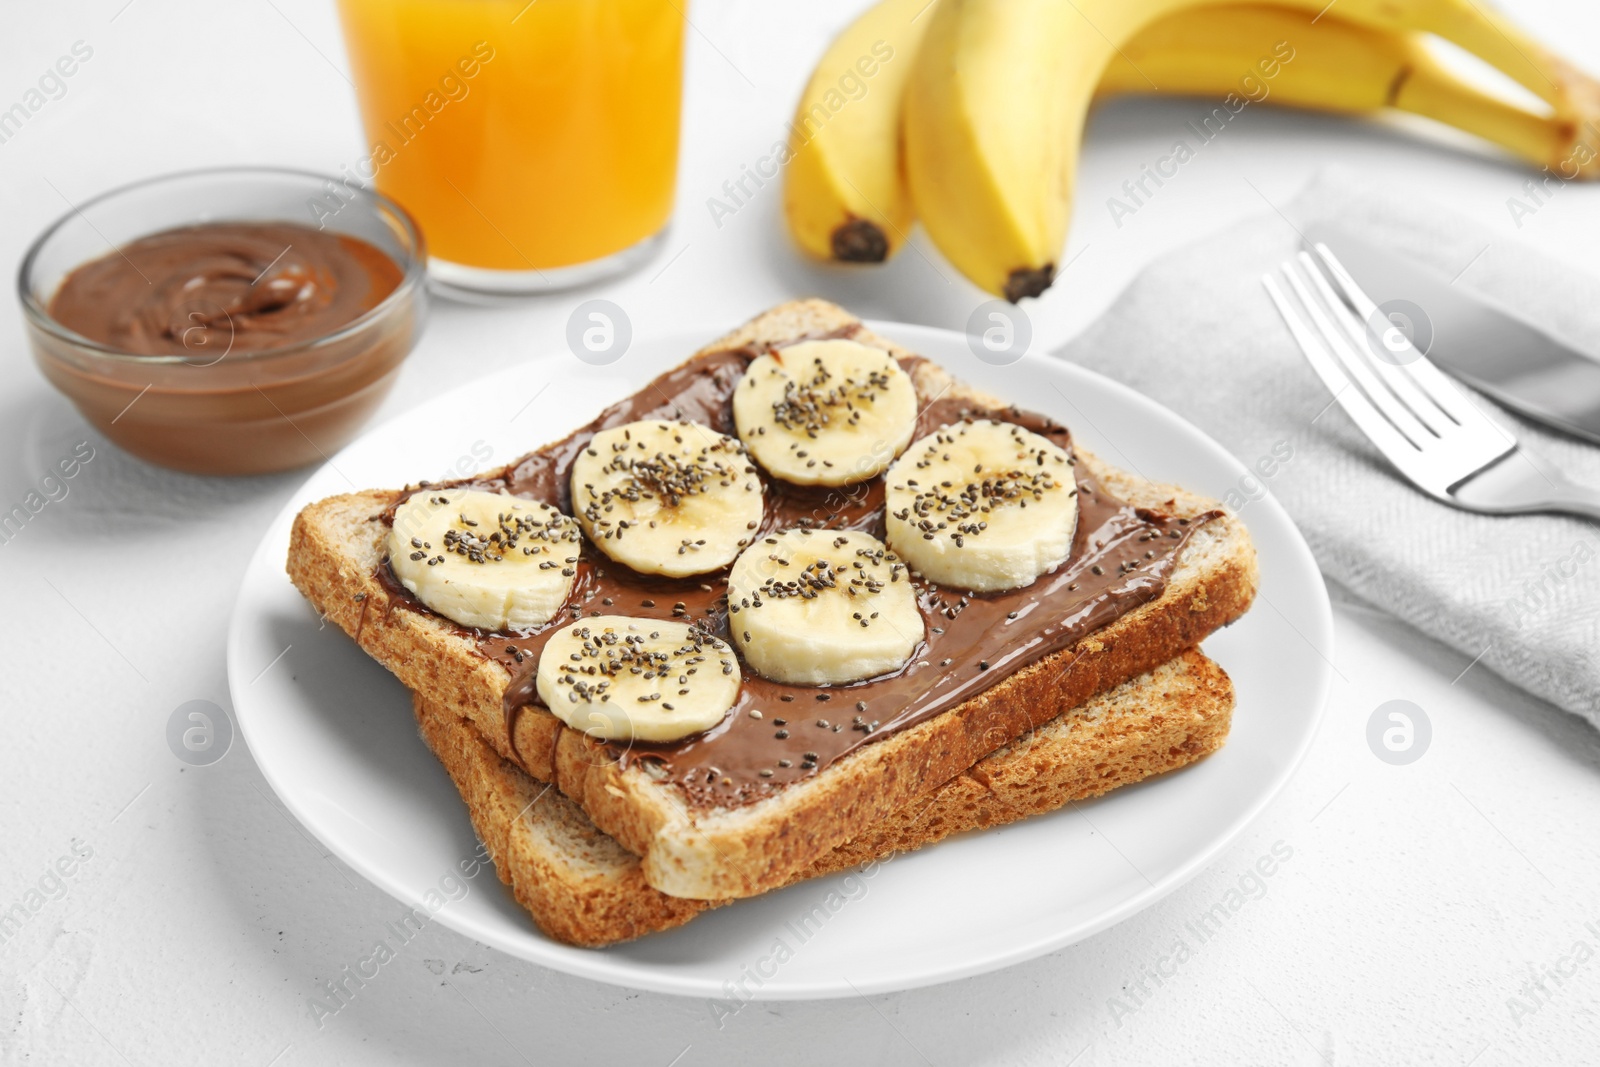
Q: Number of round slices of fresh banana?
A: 6